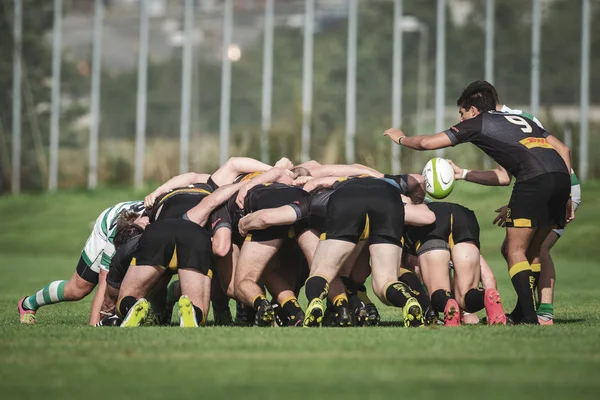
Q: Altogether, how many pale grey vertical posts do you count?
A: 14